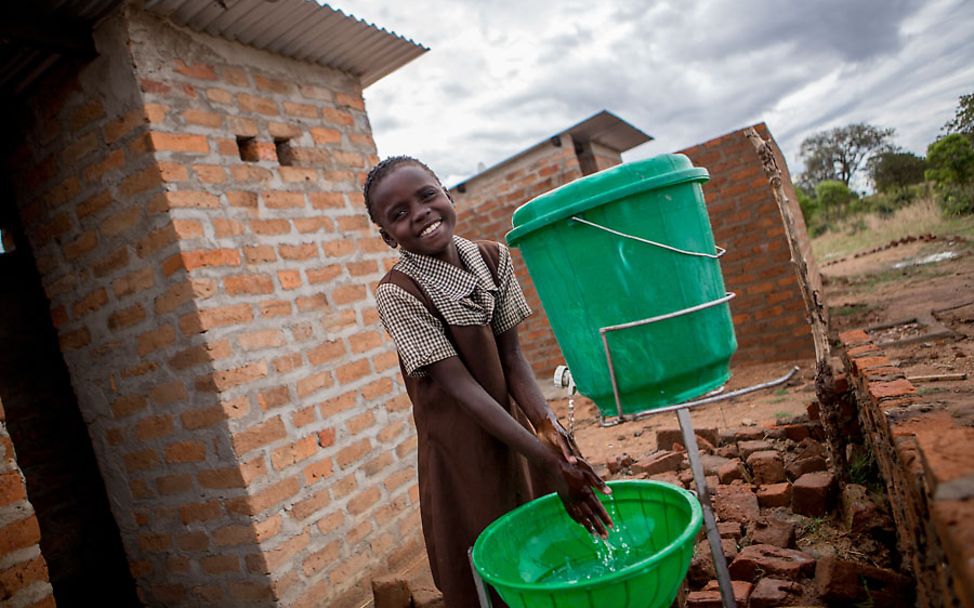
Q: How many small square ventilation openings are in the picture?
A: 2